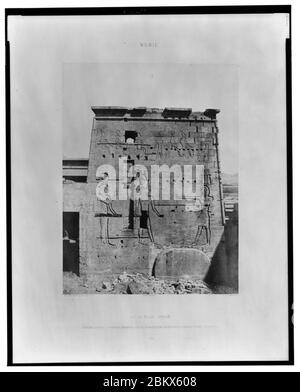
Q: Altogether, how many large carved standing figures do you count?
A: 3